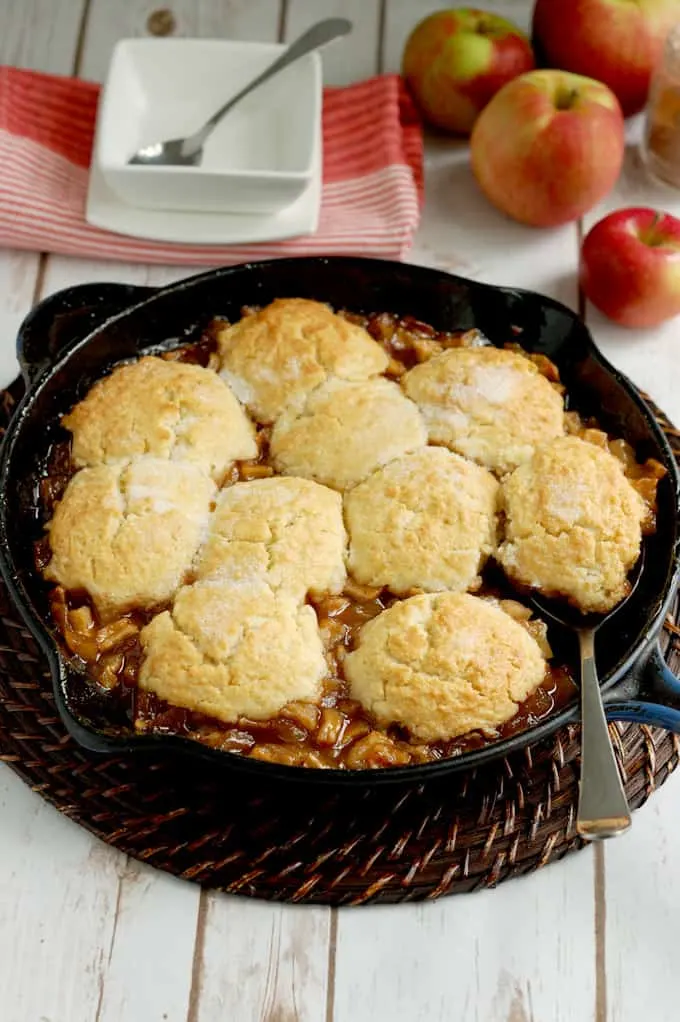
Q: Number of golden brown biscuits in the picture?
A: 10